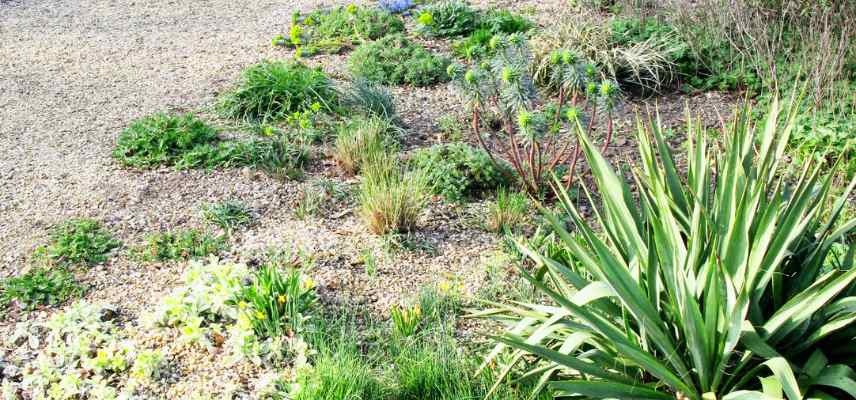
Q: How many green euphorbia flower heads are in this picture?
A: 13